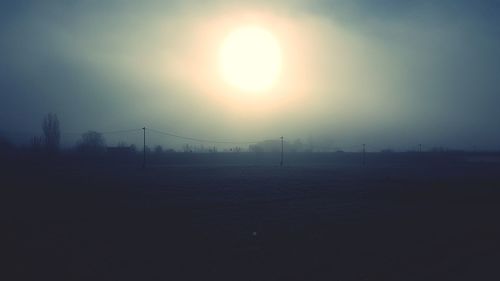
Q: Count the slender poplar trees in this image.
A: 1